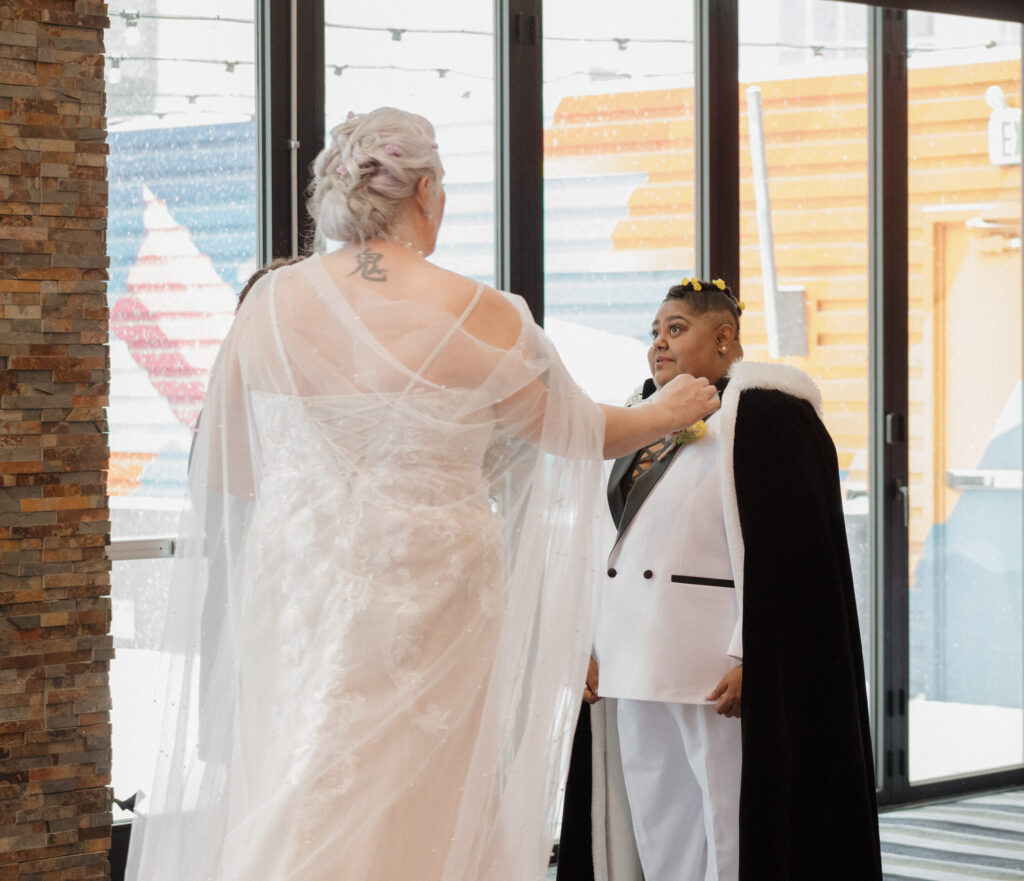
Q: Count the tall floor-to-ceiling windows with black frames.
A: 5